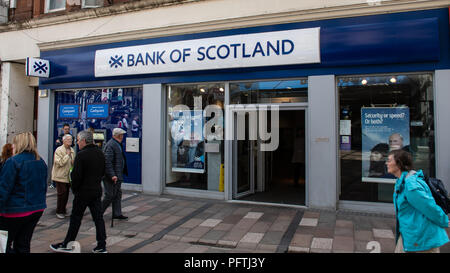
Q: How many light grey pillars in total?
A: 4